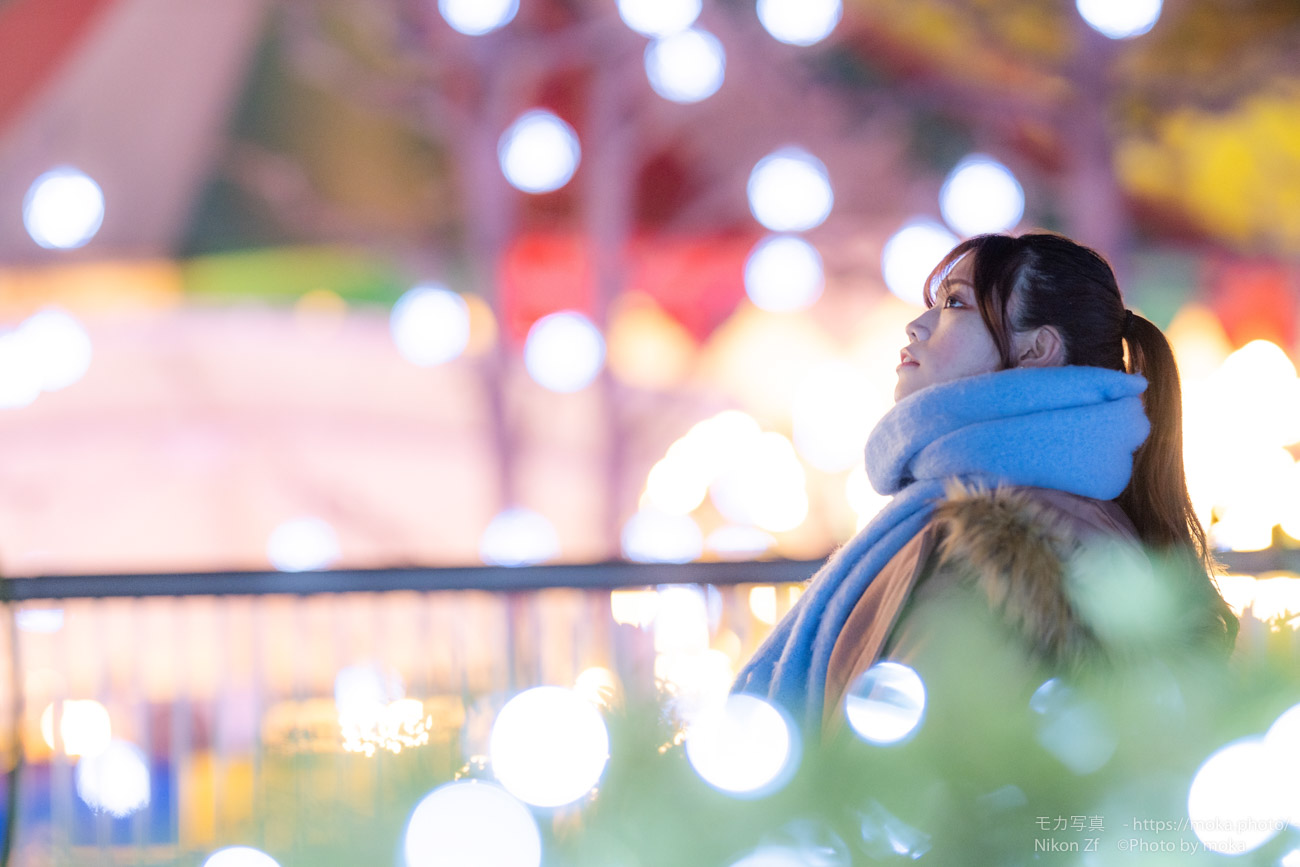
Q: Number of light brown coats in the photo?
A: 1